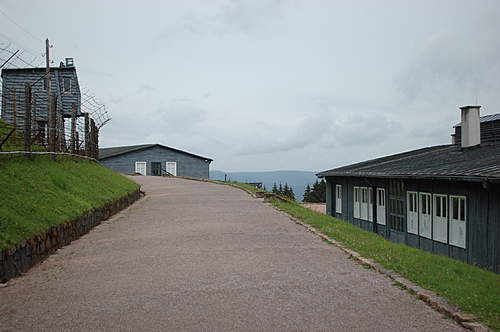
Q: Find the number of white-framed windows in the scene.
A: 11